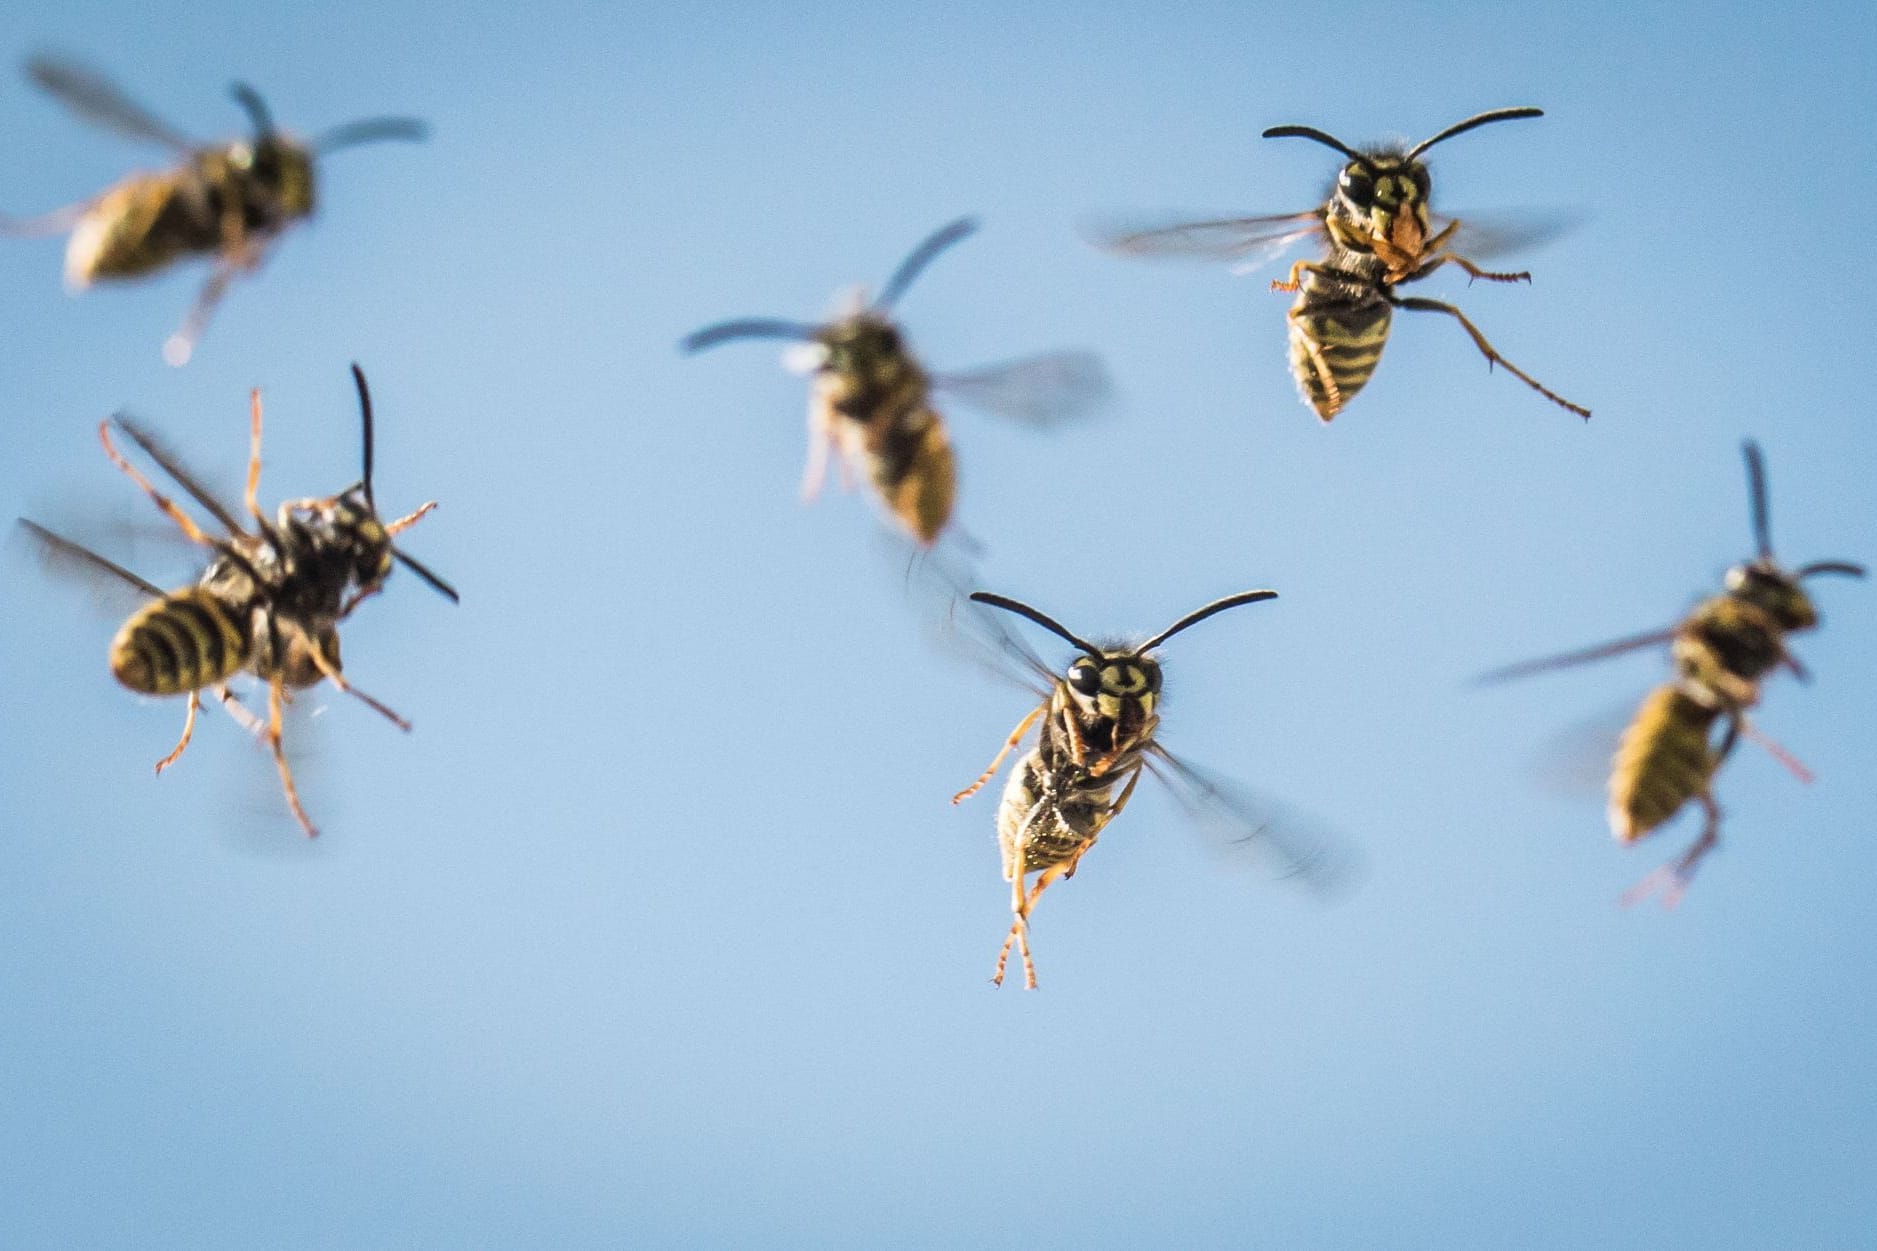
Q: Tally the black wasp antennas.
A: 12